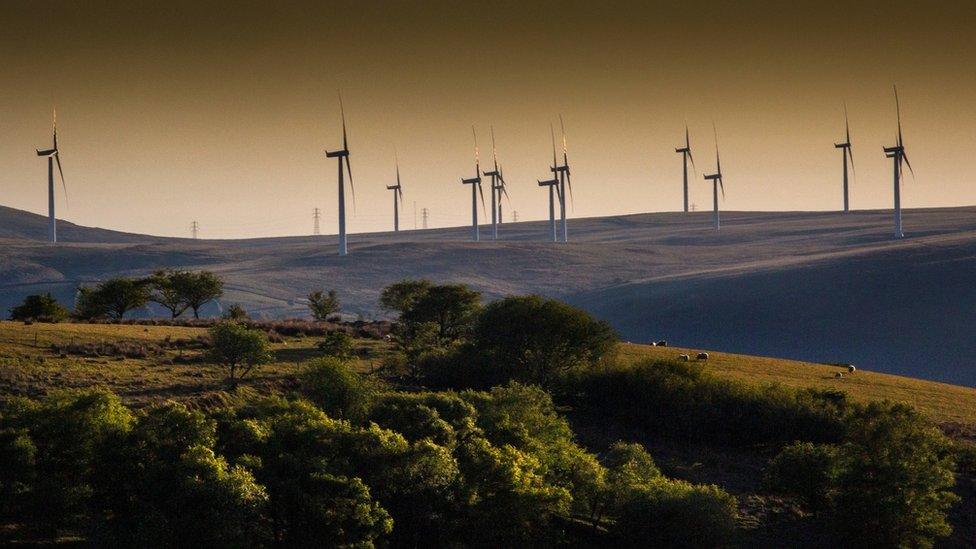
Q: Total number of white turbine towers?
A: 12